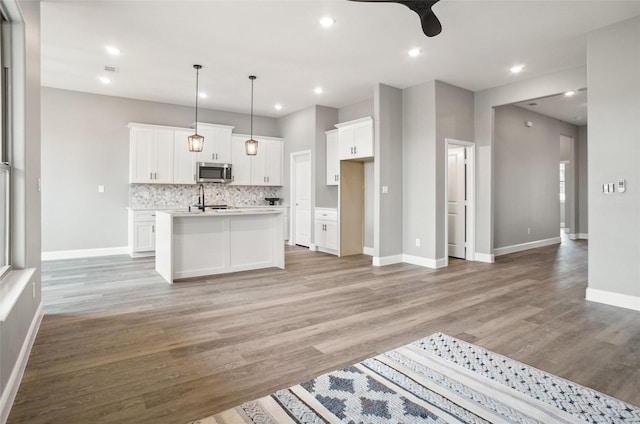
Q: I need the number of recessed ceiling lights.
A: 9